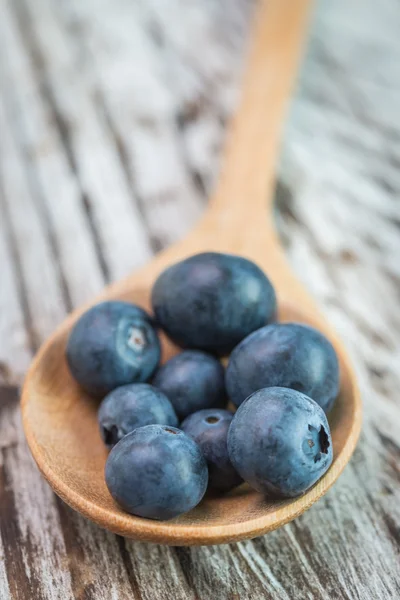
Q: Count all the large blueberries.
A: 5